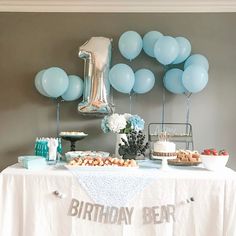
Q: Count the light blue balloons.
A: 12